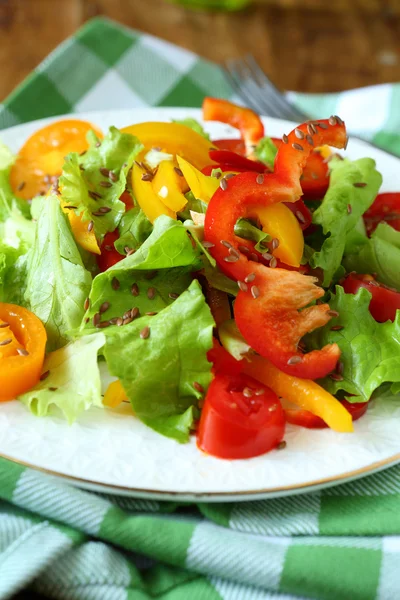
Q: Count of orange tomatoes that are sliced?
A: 2